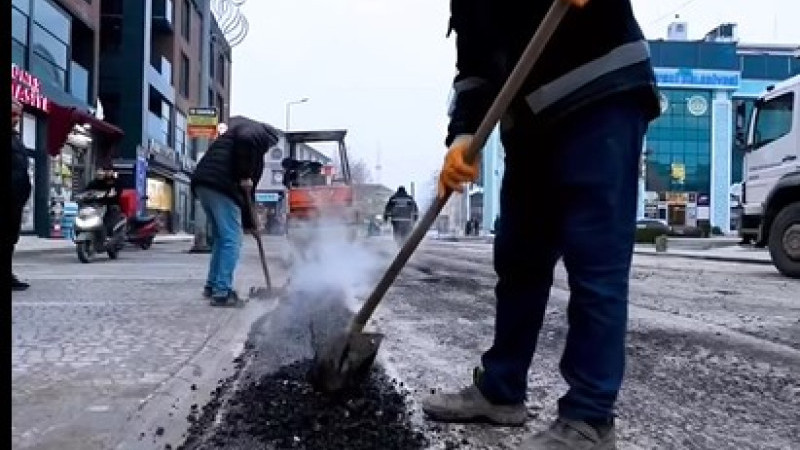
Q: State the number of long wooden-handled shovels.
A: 2